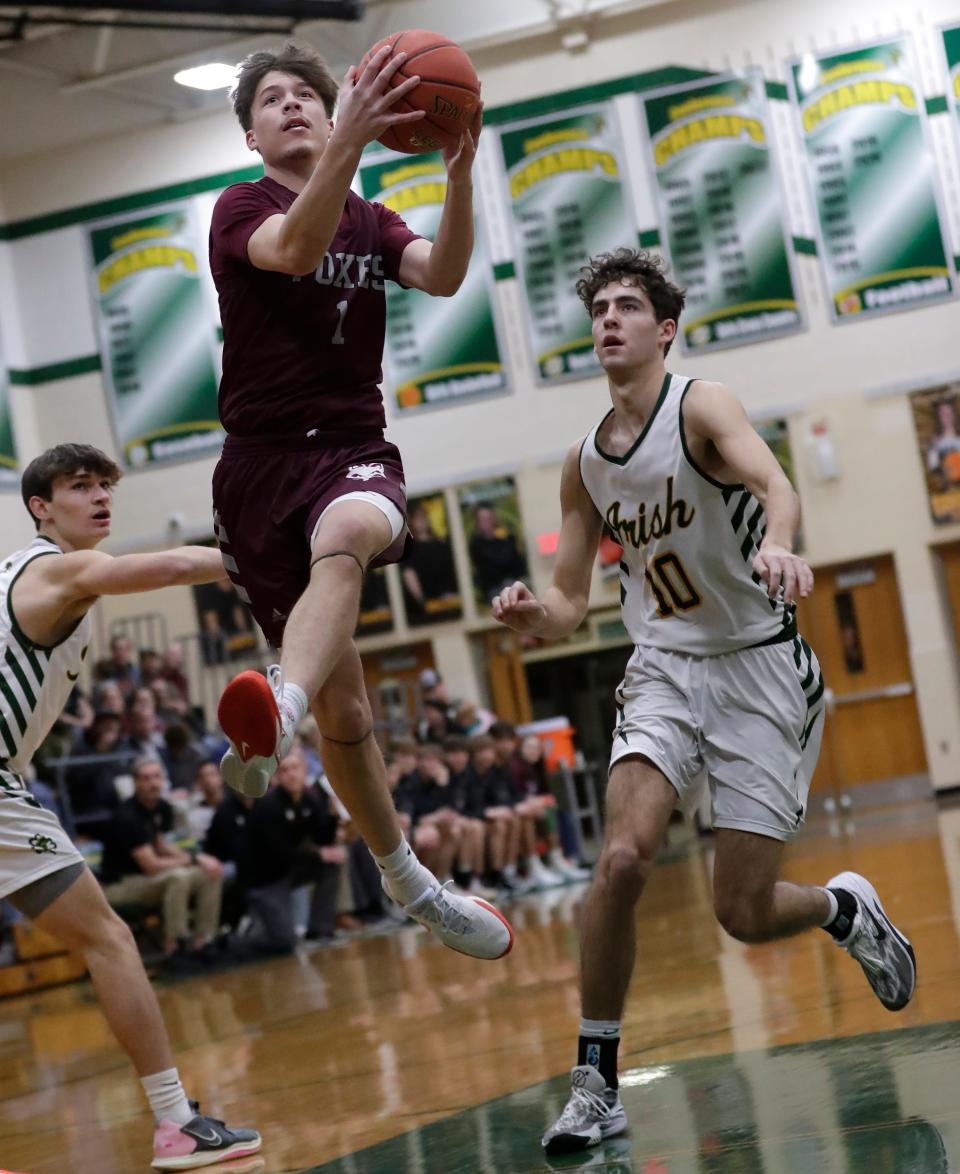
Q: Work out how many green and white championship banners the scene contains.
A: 7